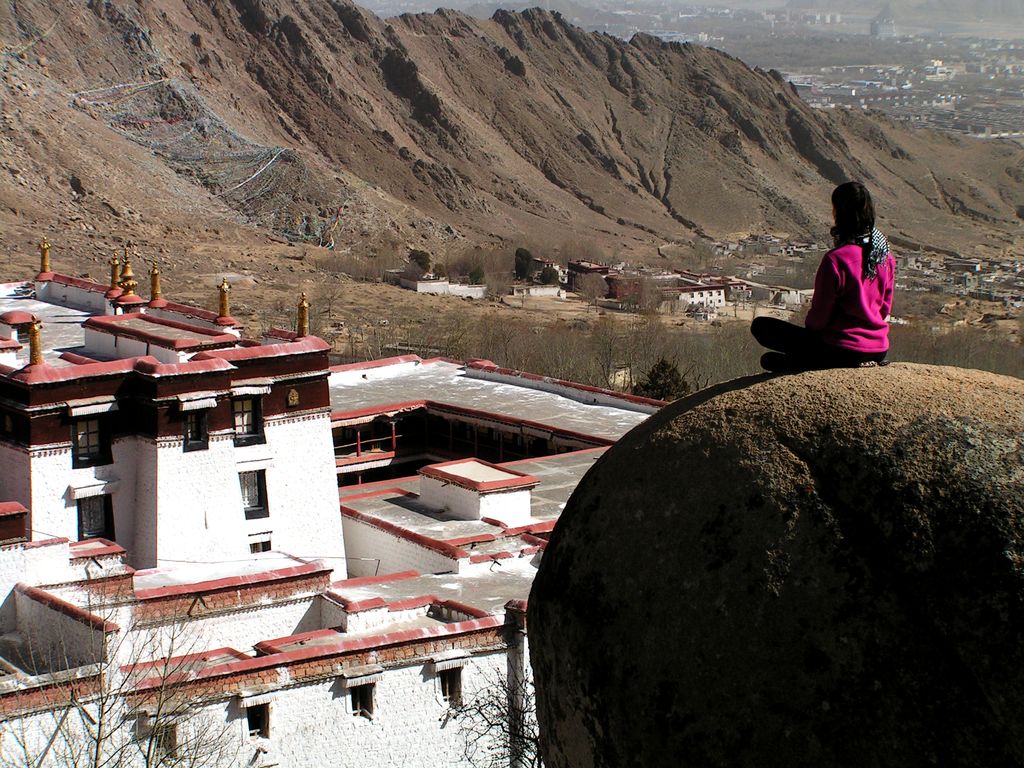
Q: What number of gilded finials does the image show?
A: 7